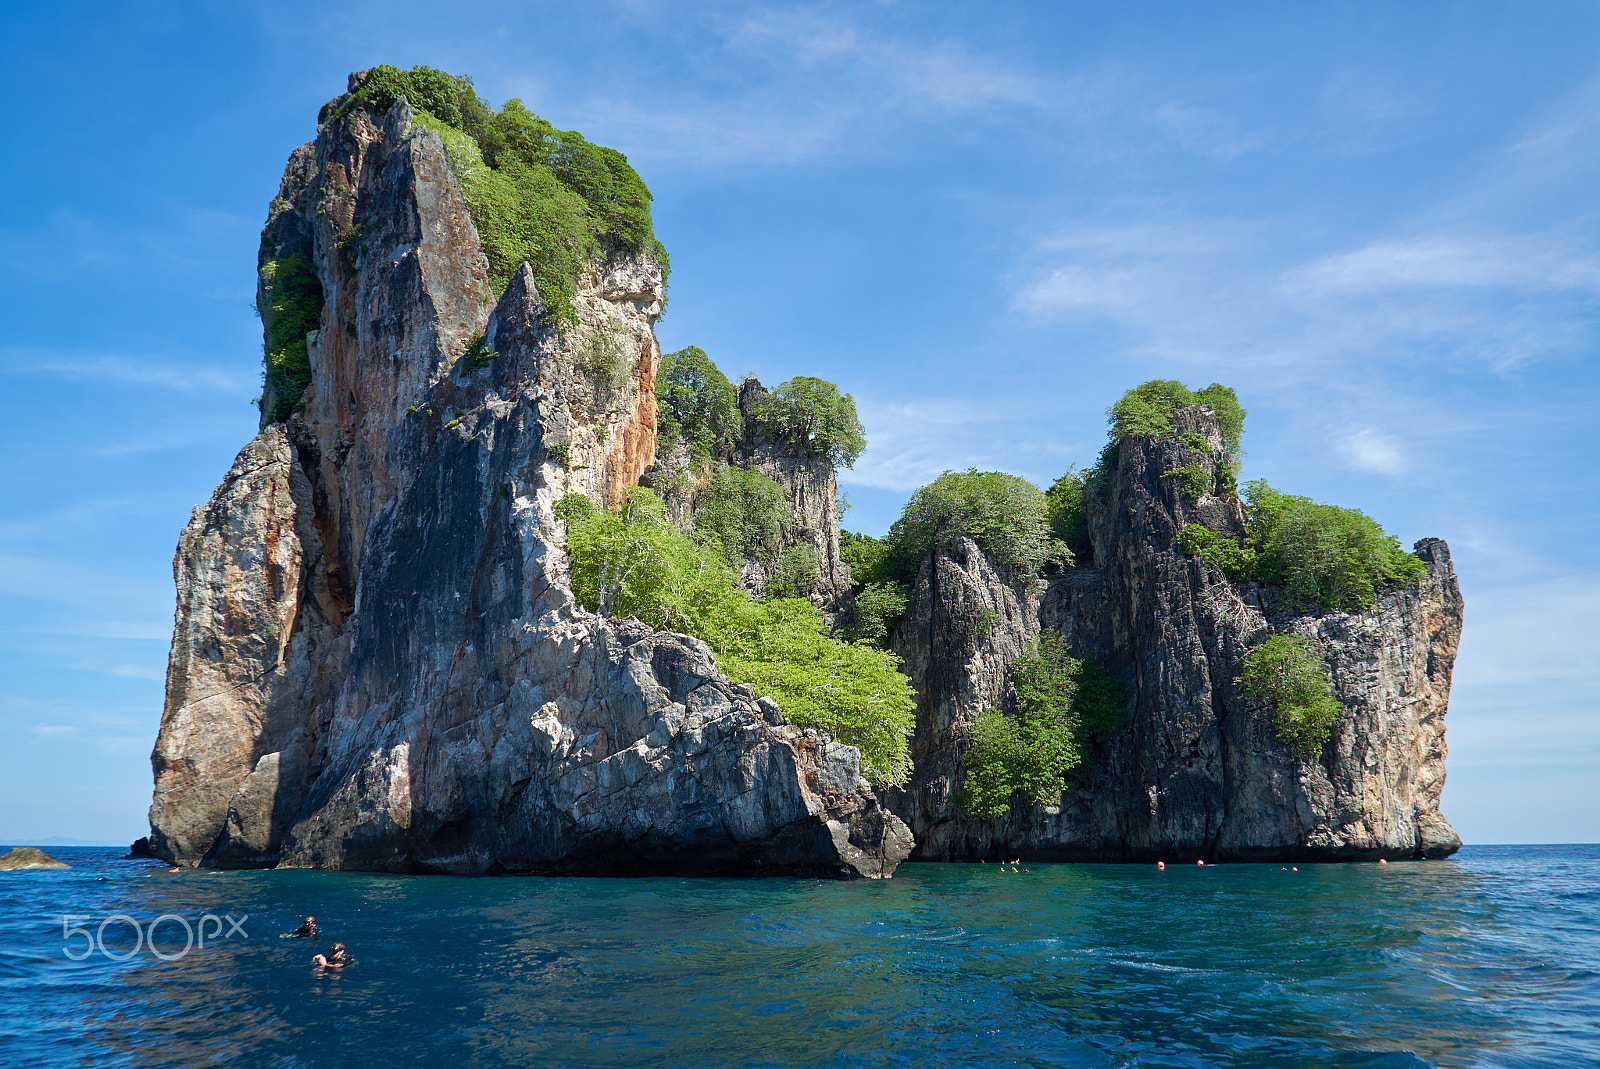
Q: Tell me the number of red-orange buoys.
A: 4